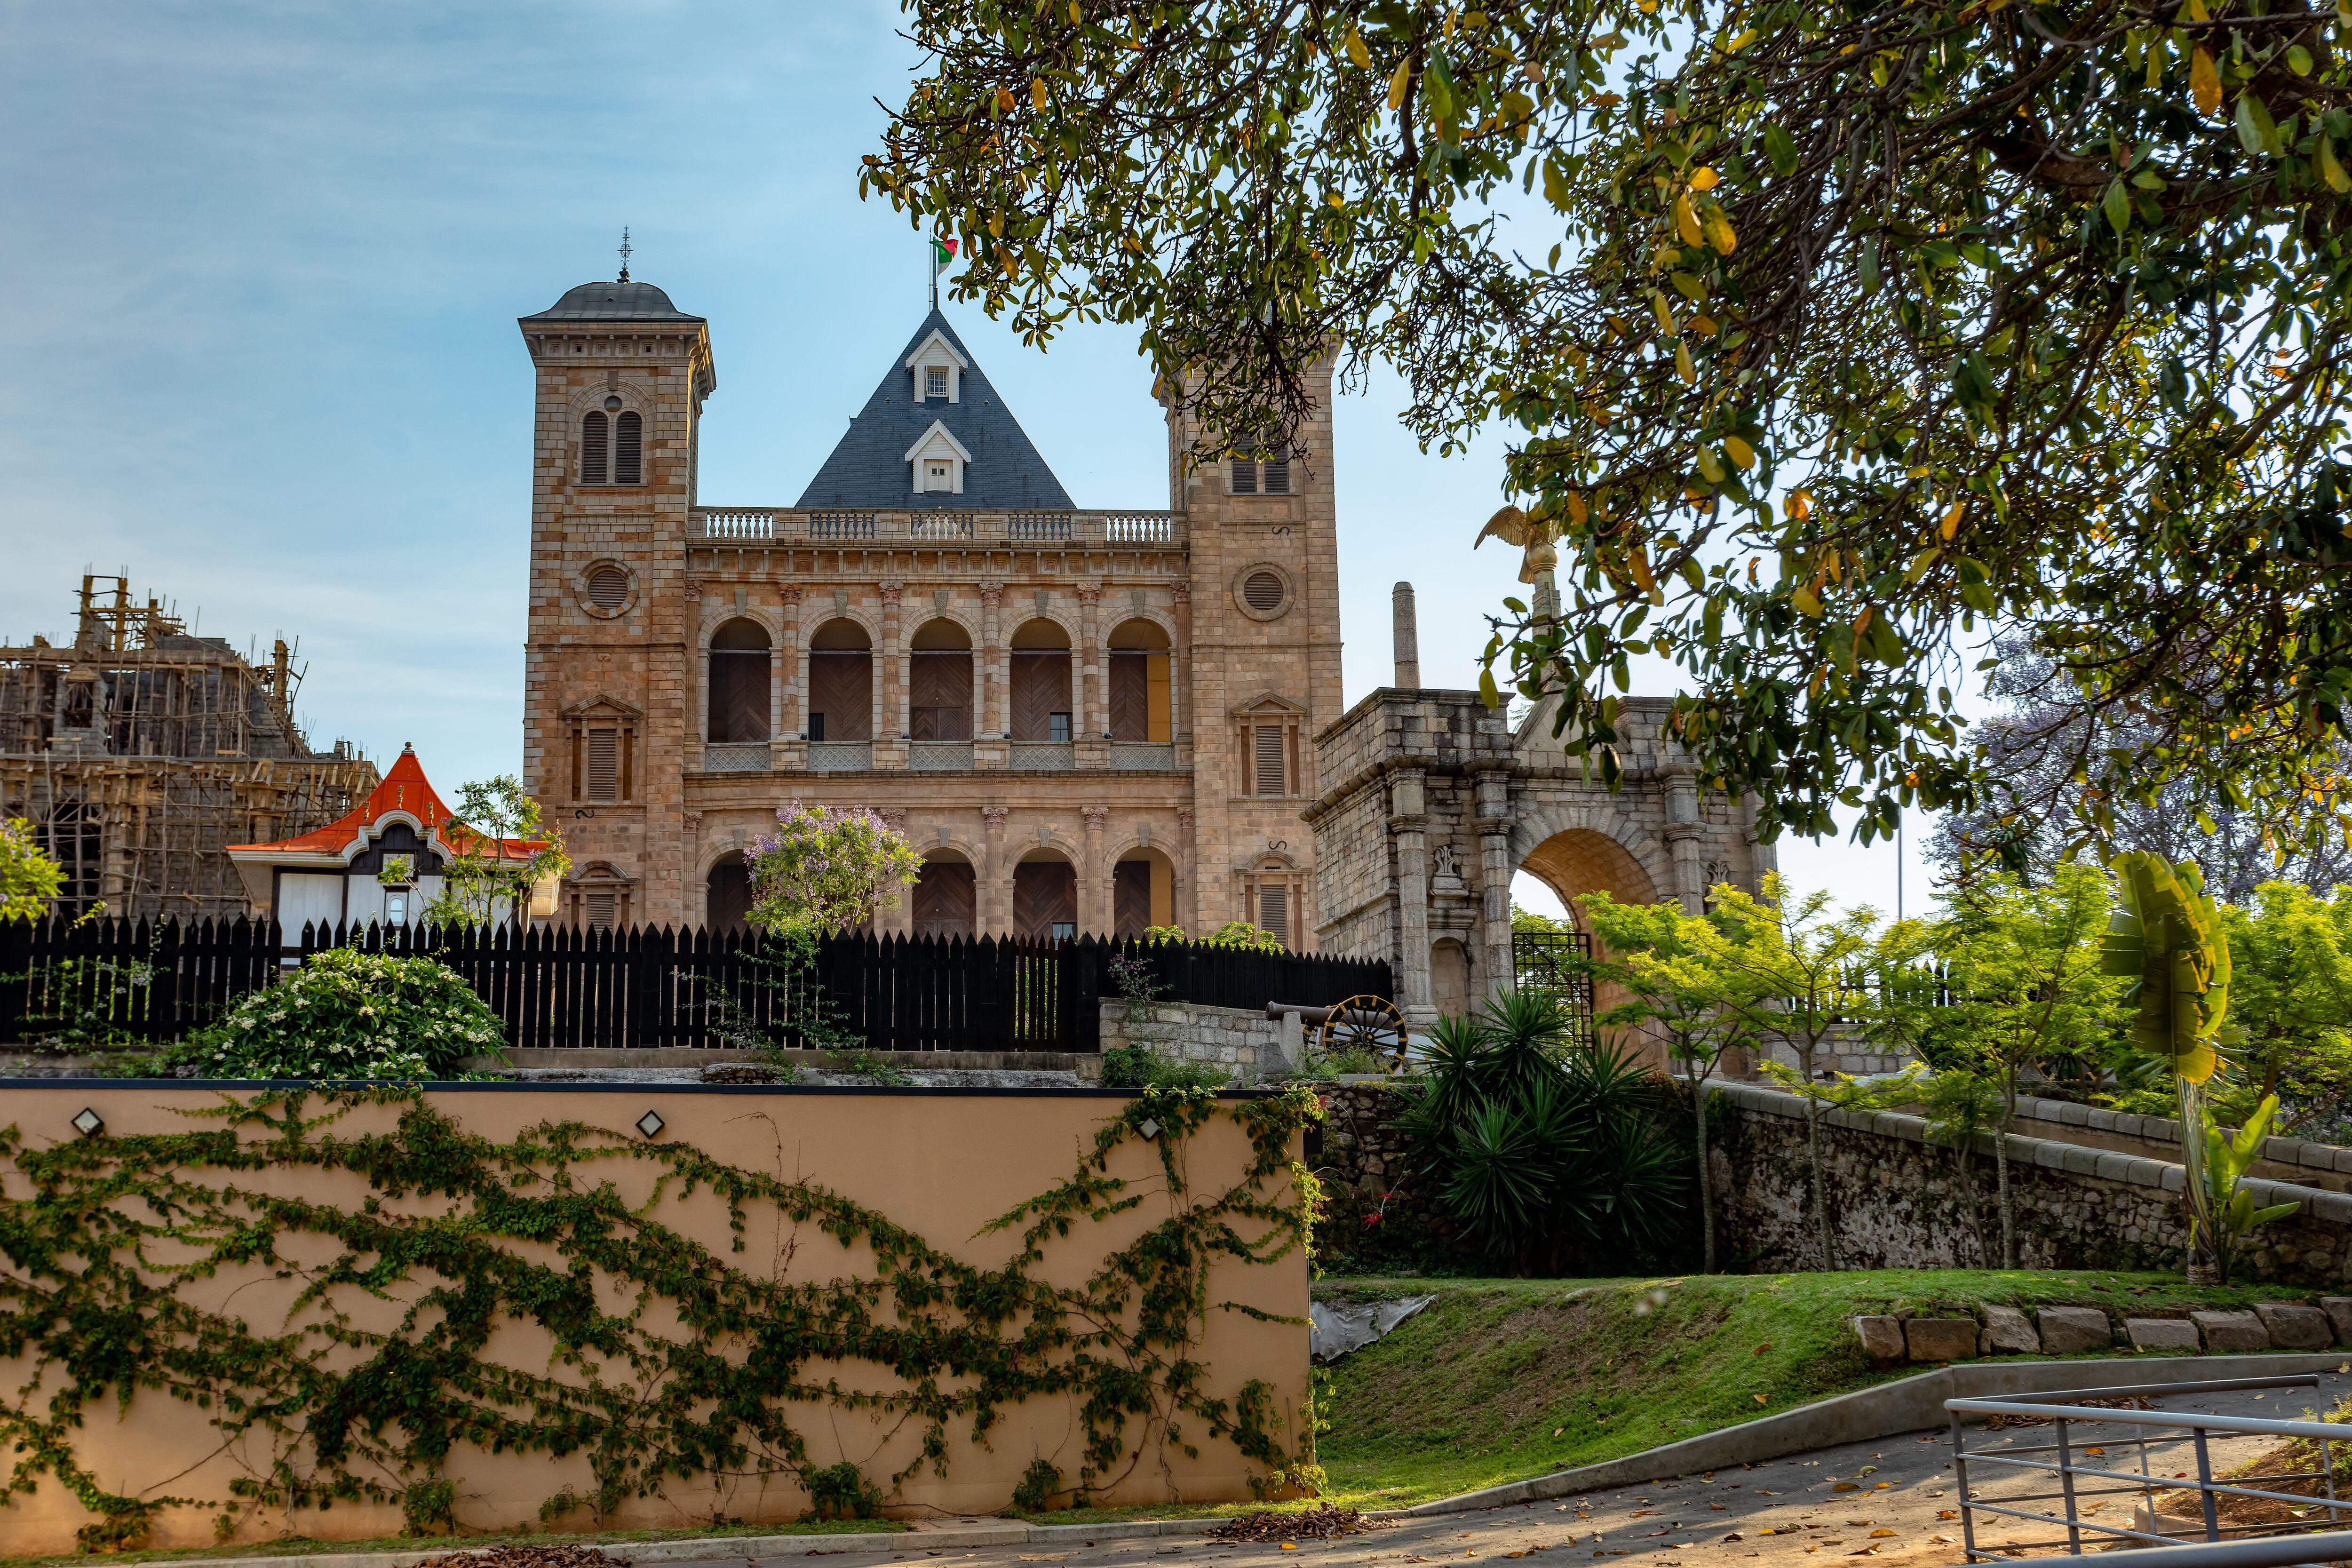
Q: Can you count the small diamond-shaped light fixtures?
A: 3